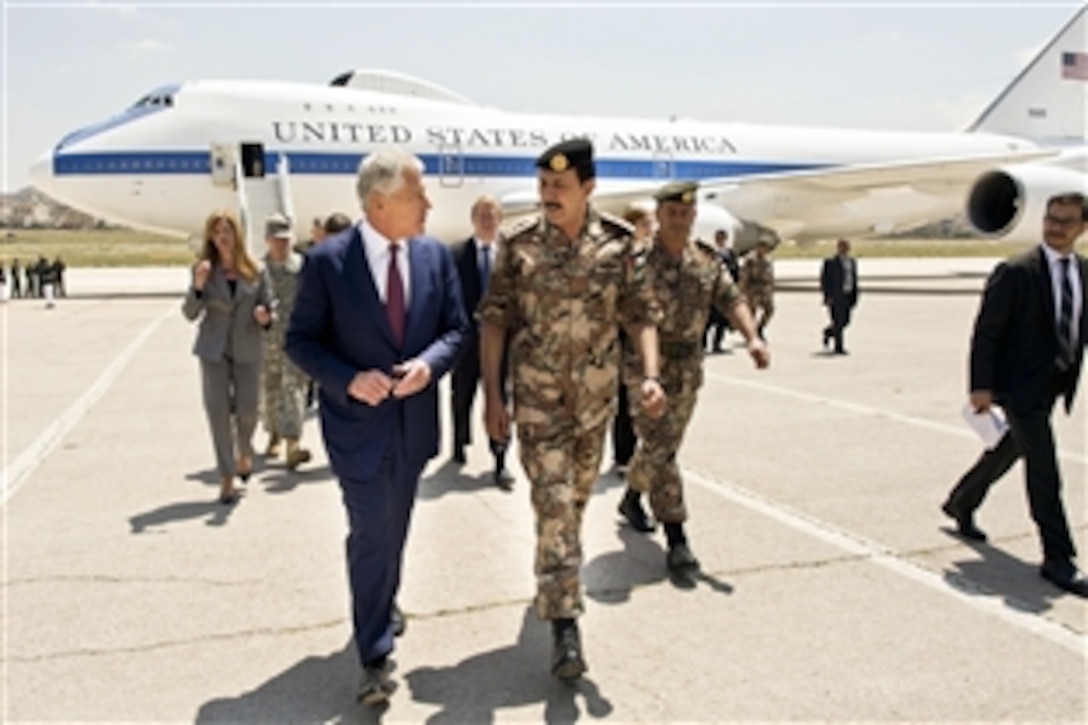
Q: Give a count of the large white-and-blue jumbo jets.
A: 1